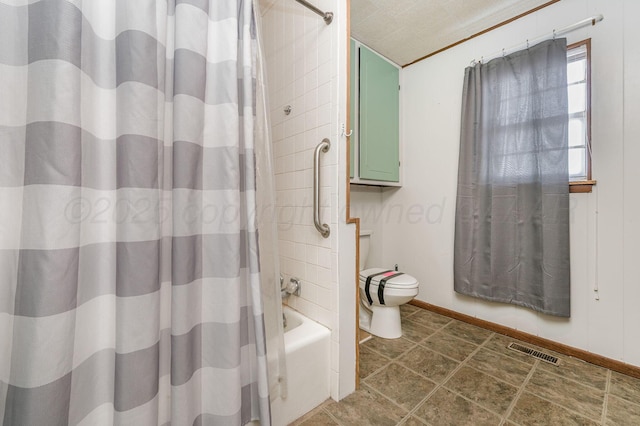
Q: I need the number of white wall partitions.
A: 1